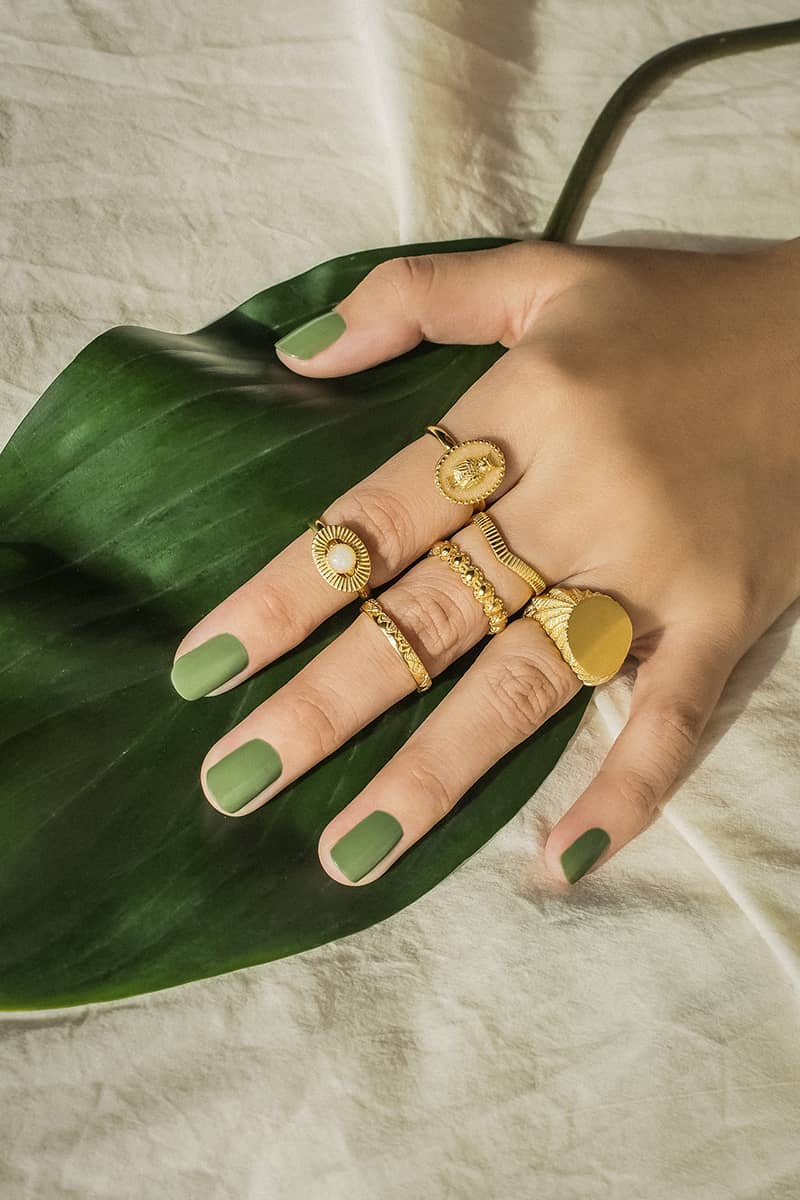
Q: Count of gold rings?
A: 6